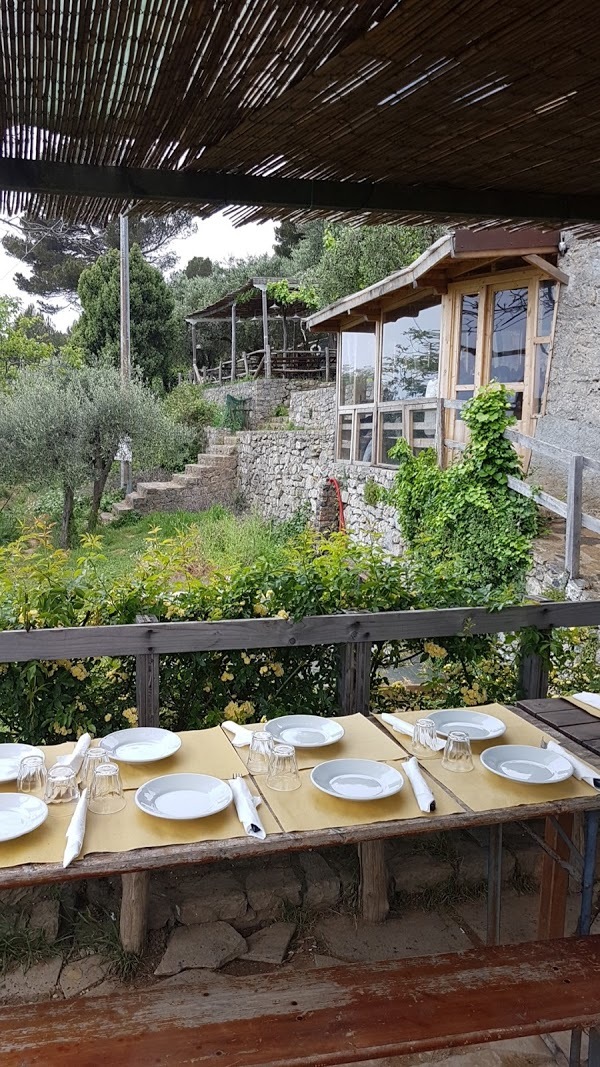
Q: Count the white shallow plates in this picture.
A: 8